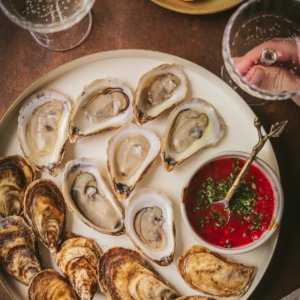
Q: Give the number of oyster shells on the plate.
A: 15